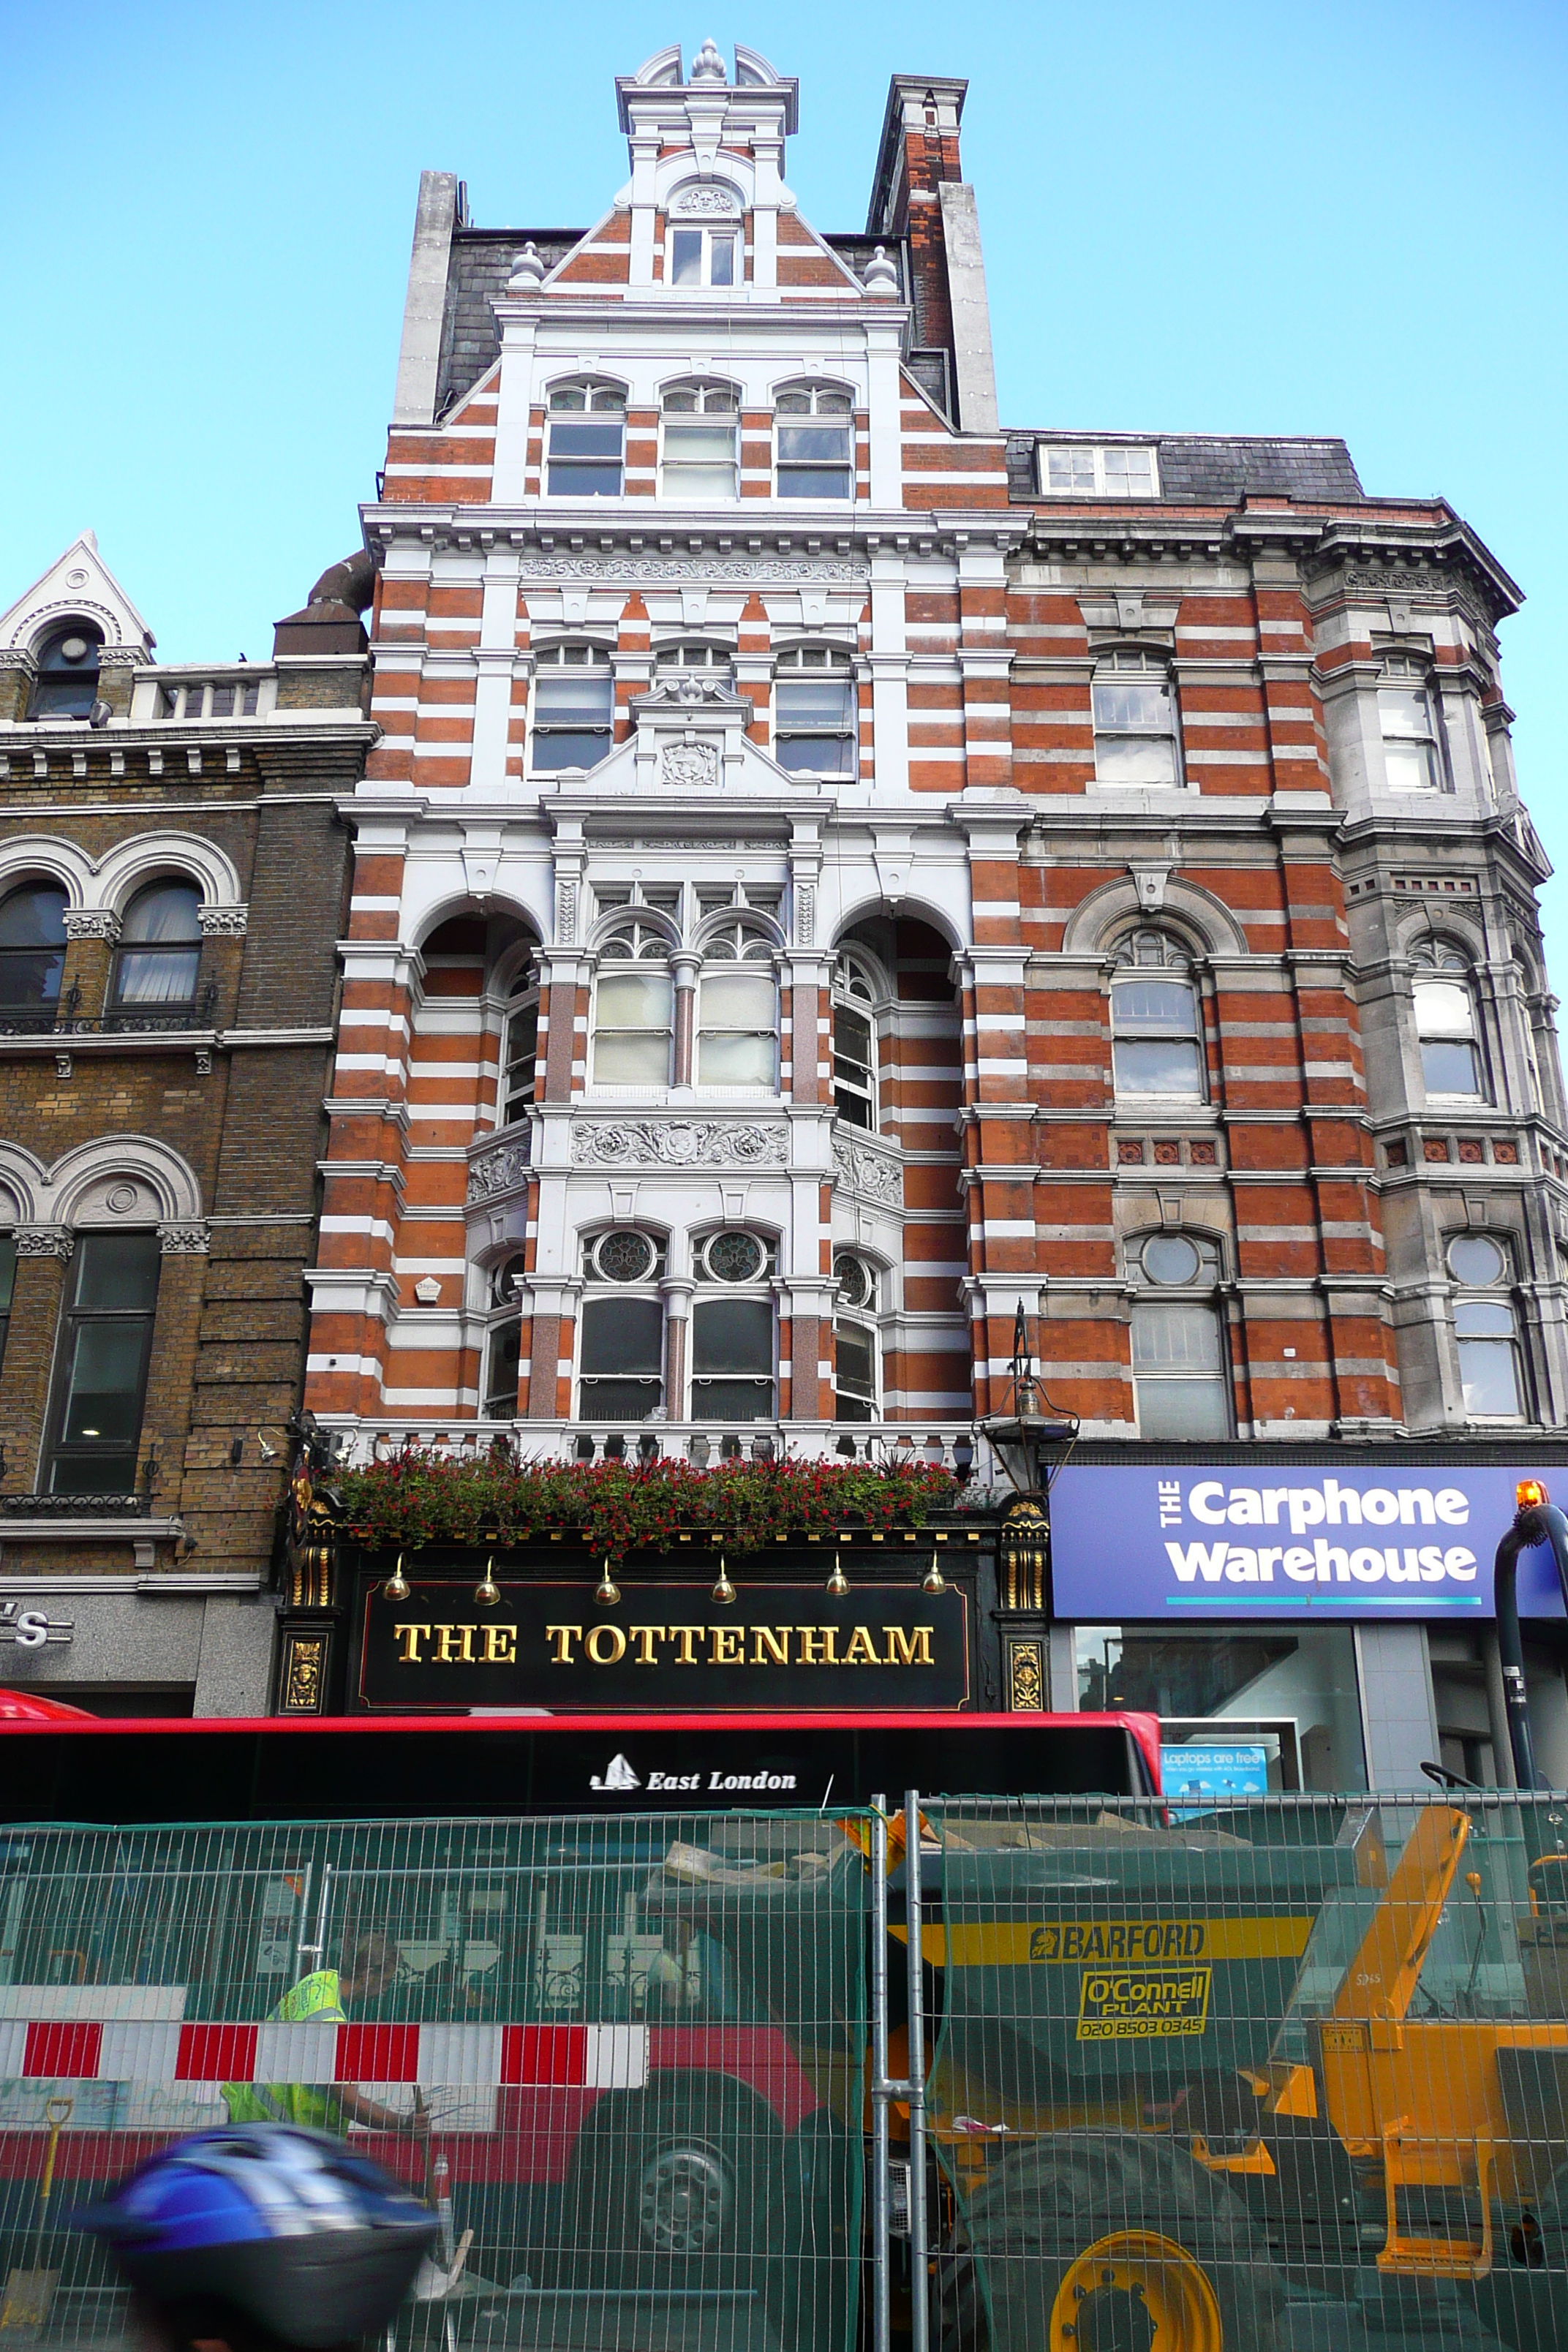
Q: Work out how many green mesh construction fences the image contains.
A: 2